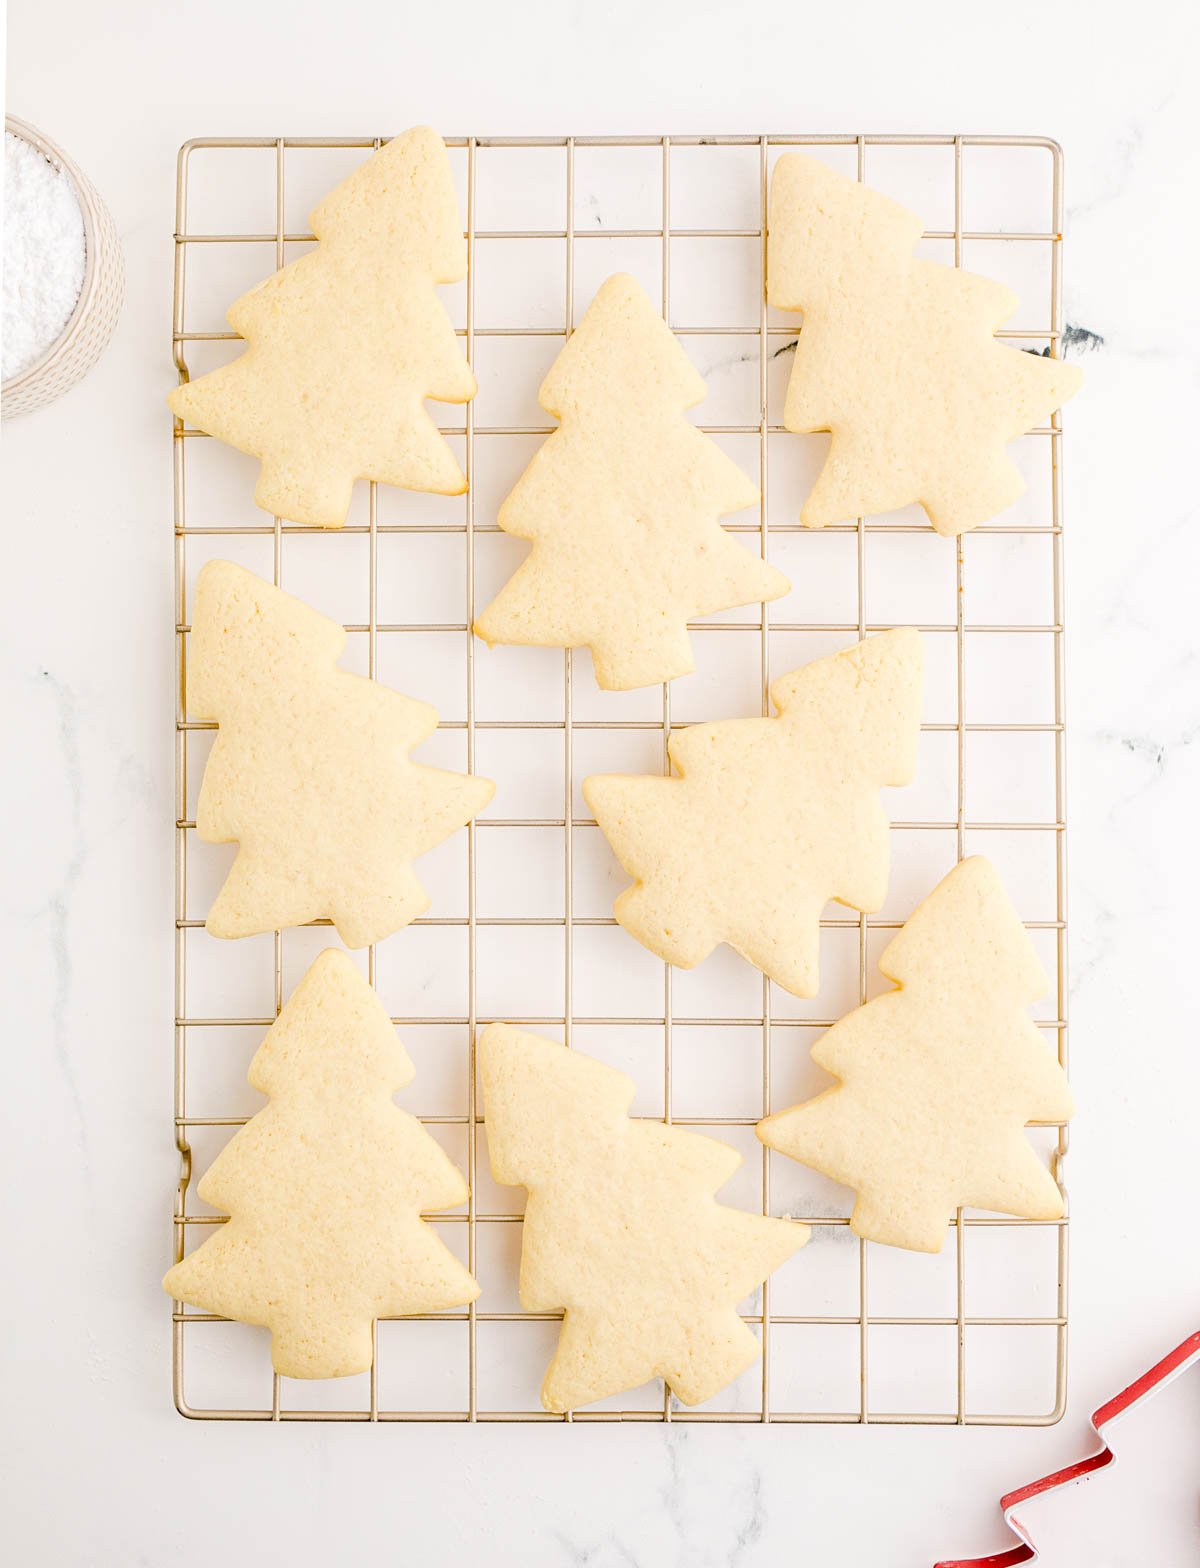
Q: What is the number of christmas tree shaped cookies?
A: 8